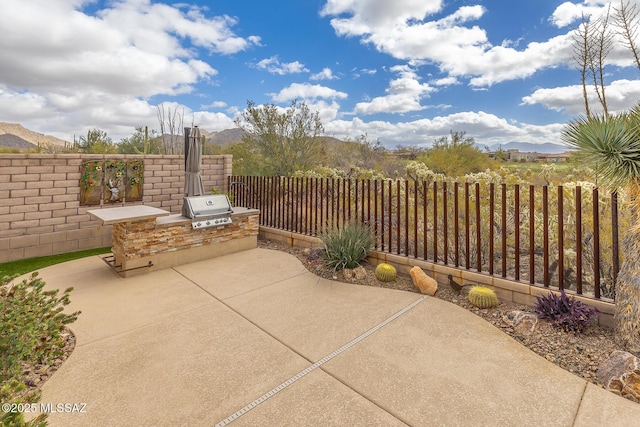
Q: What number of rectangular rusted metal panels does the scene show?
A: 3